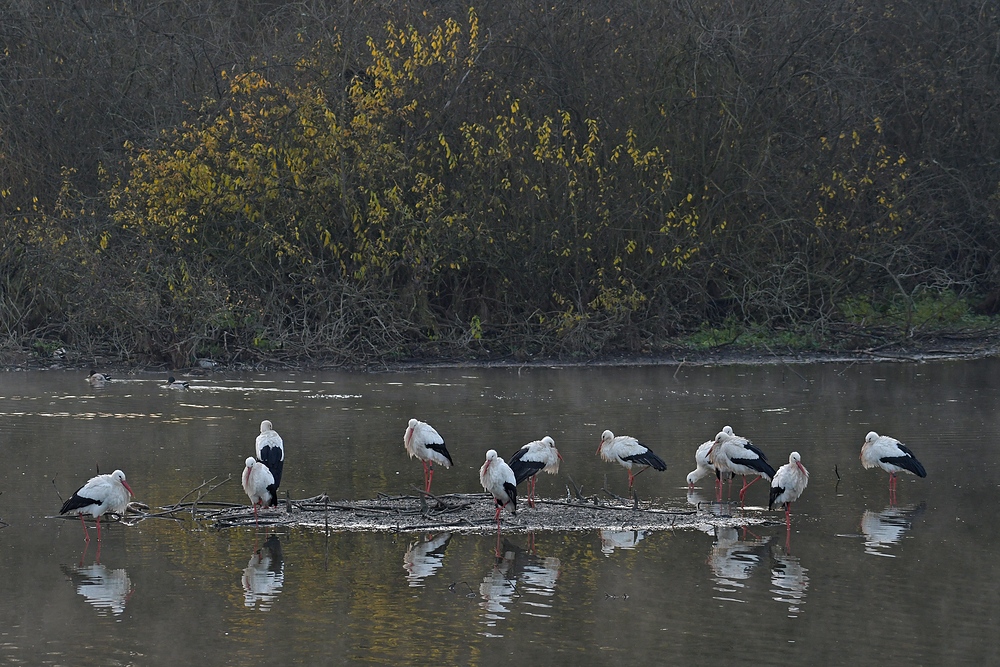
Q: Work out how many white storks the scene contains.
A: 12